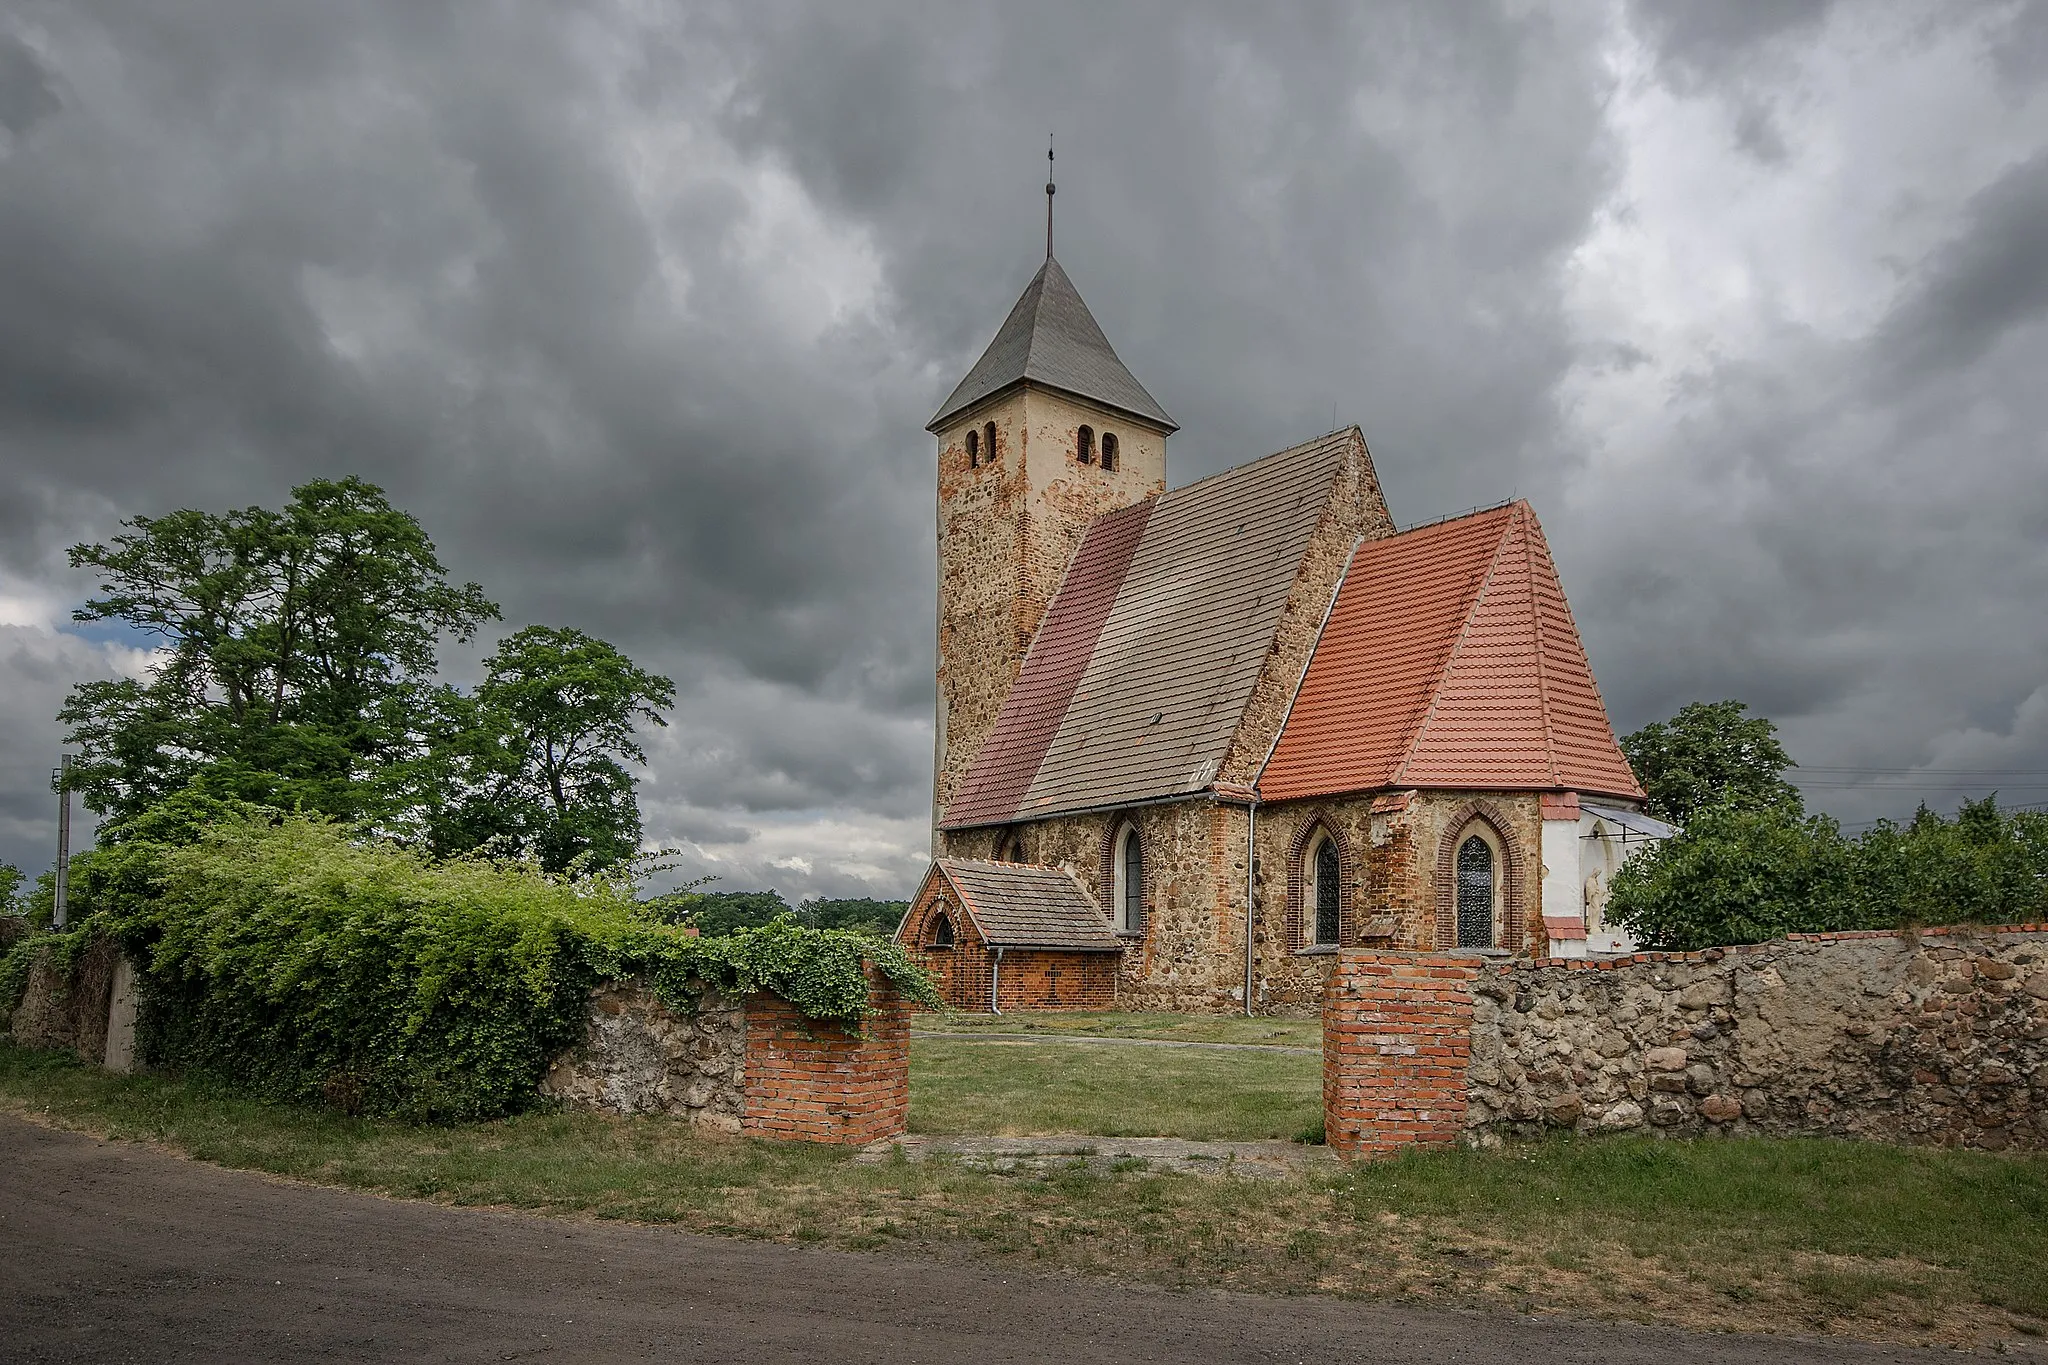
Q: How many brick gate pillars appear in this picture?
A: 2